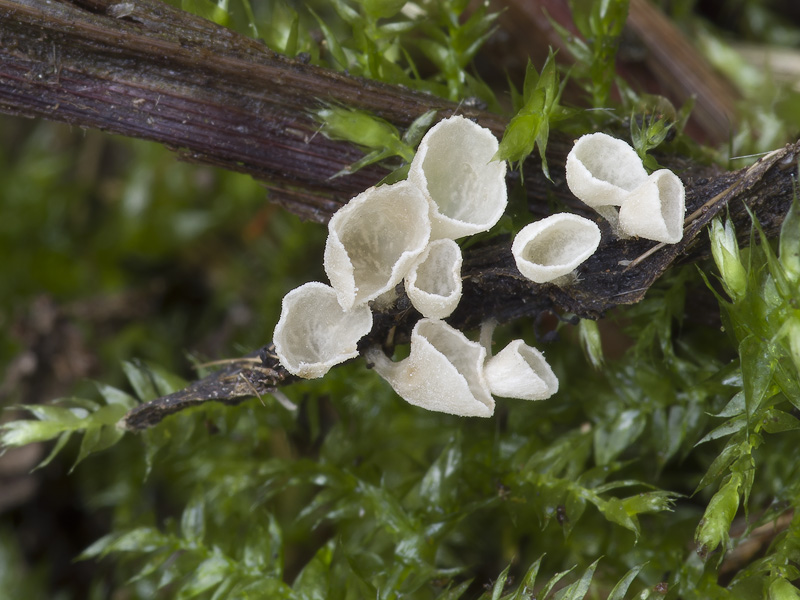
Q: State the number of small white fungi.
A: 9